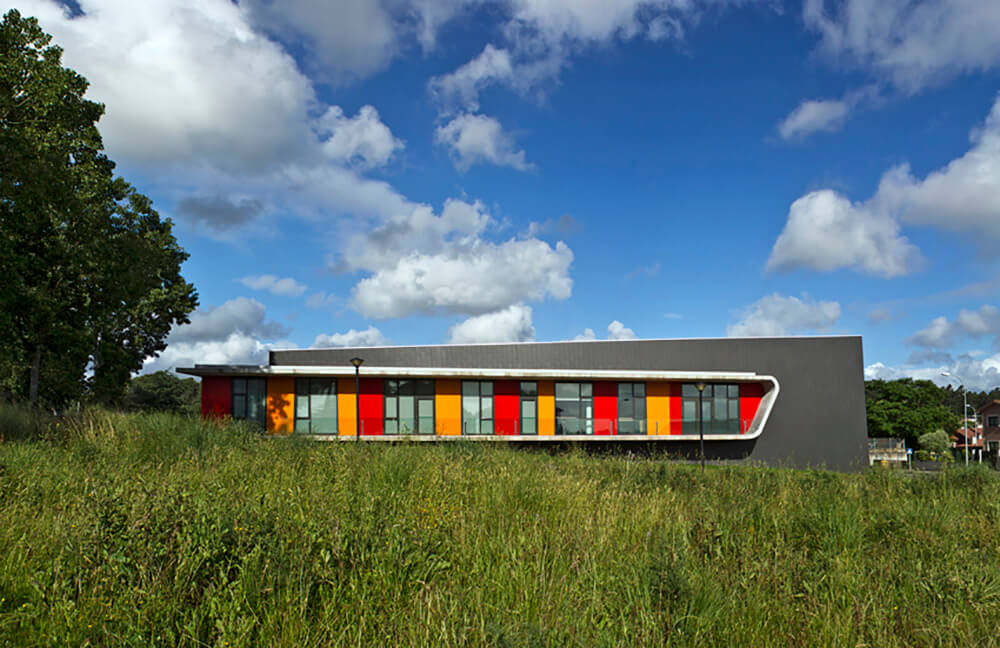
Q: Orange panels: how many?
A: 5